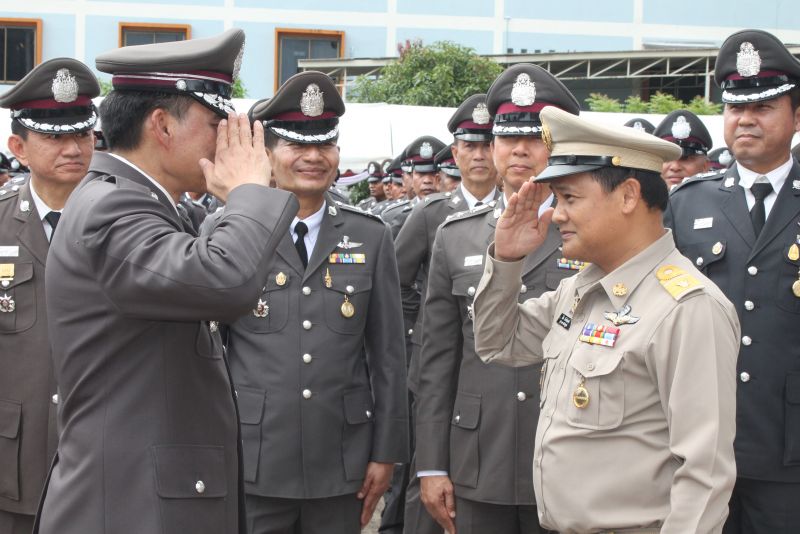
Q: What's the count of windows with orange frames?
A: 3